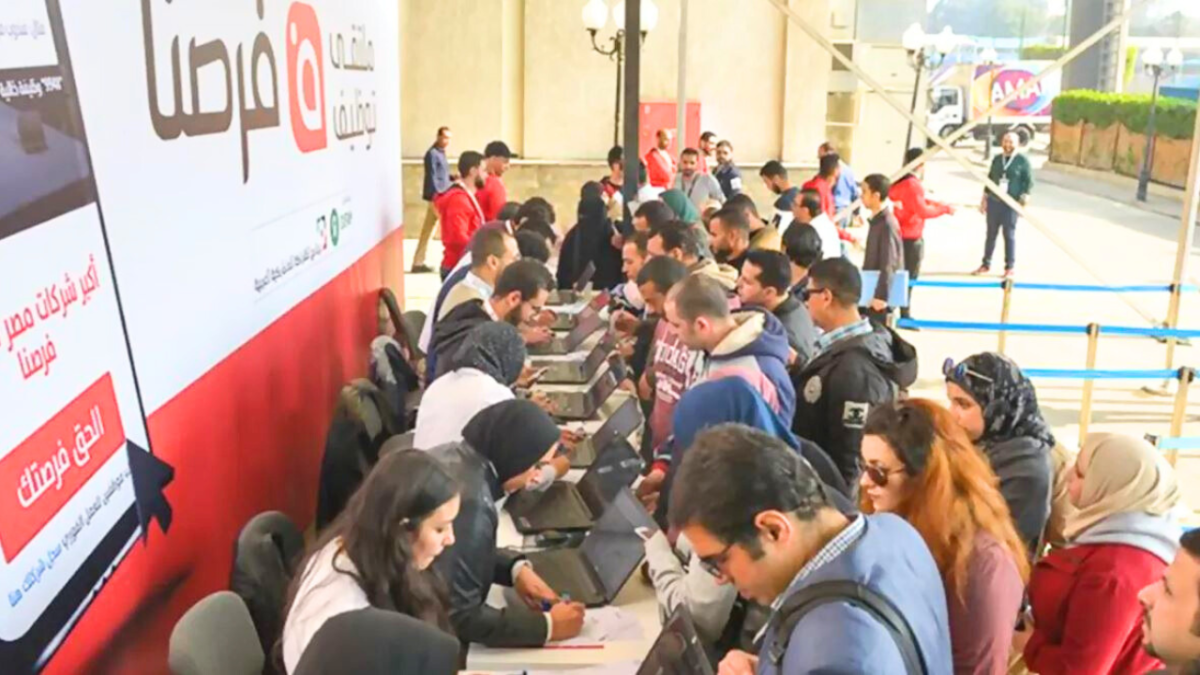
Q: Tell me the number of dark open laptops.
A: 9